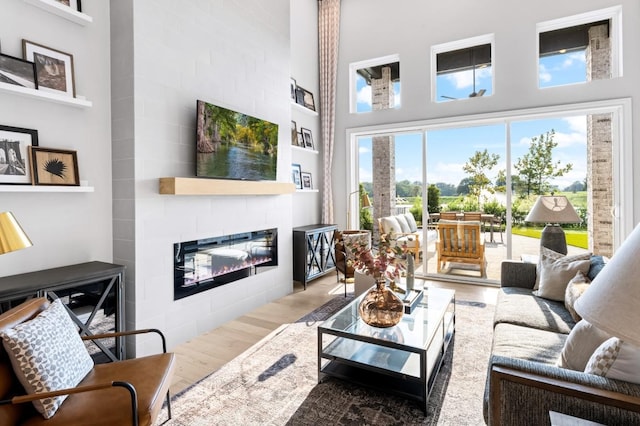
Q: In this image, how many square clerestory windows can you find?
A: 3